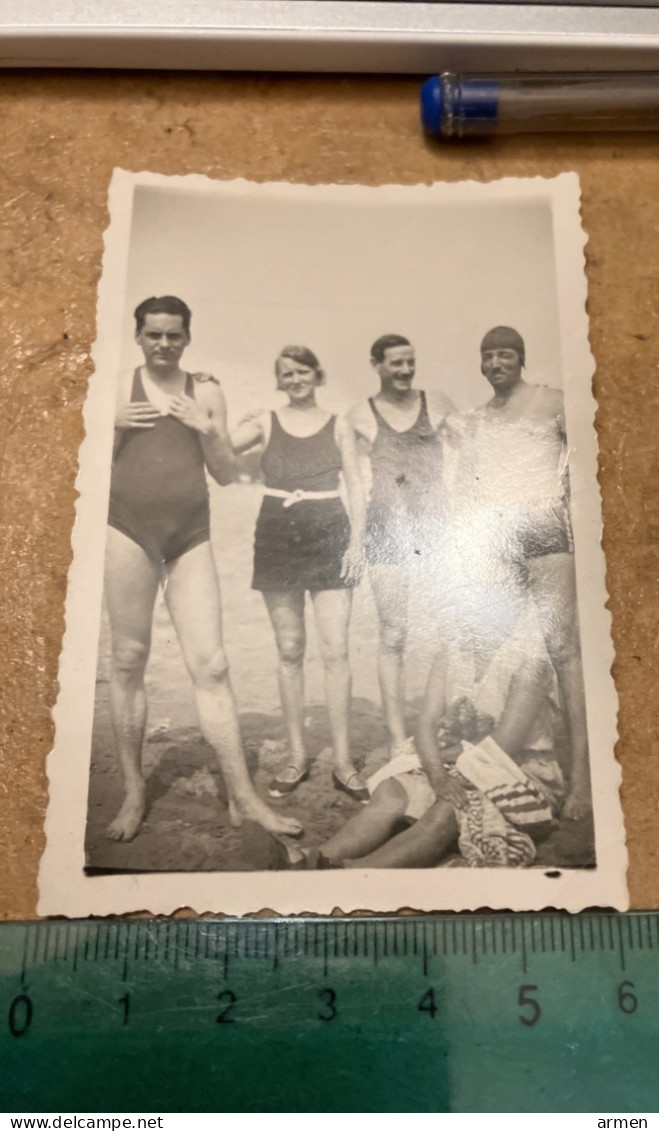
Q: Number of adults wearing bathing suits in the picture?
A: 4